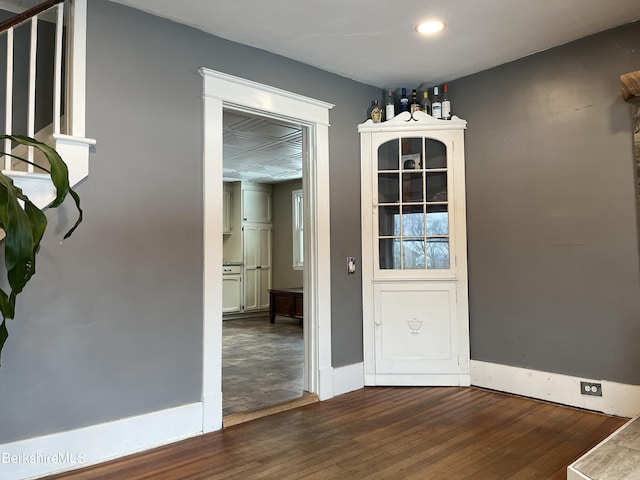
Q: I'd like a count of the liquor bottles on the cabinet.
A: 7